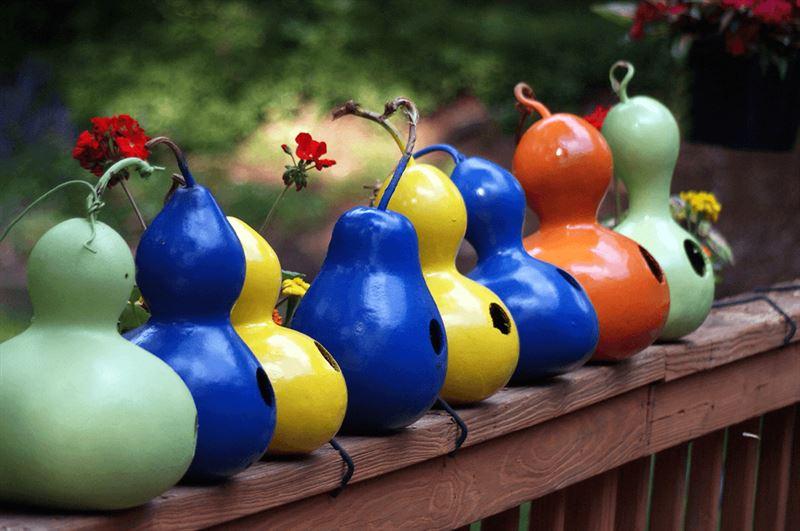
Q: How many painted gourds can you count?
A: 8